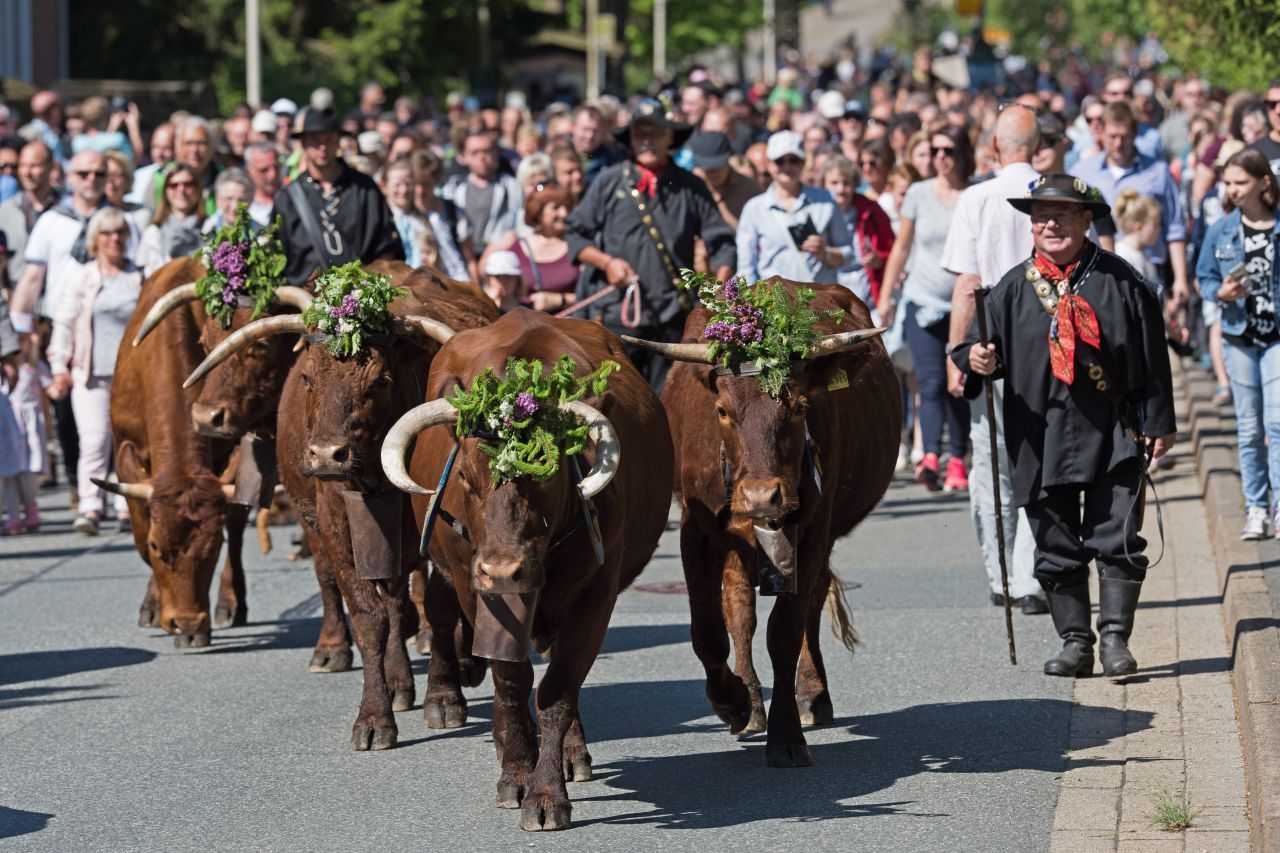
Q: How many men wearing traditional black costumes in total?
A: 3